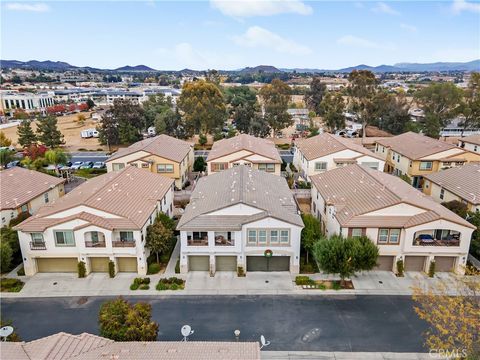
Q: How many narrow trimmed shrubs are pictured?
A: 4